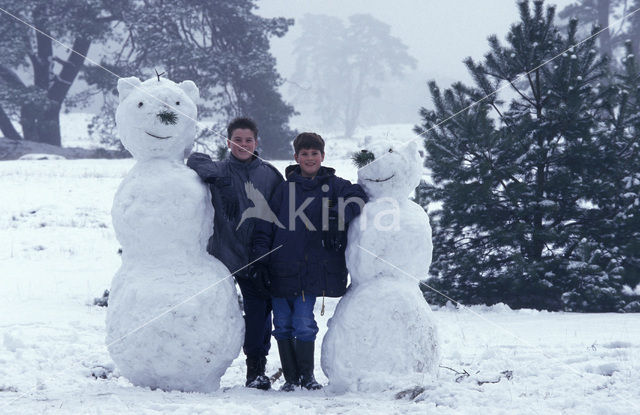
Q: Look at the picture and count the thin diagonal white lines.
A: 4